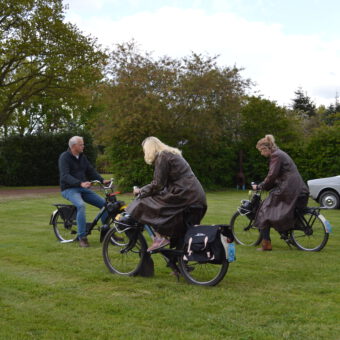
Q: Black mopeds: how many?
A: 3